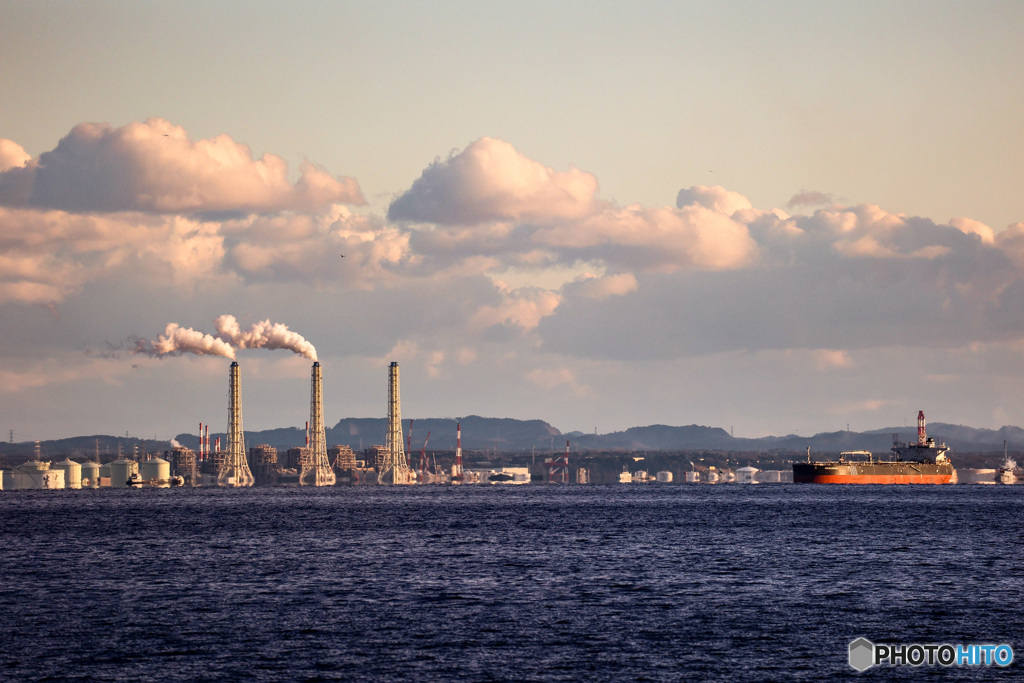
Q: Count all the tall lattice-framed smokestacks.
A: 3